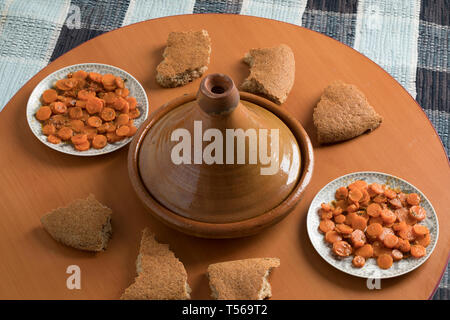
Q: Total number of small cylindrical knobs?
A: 1